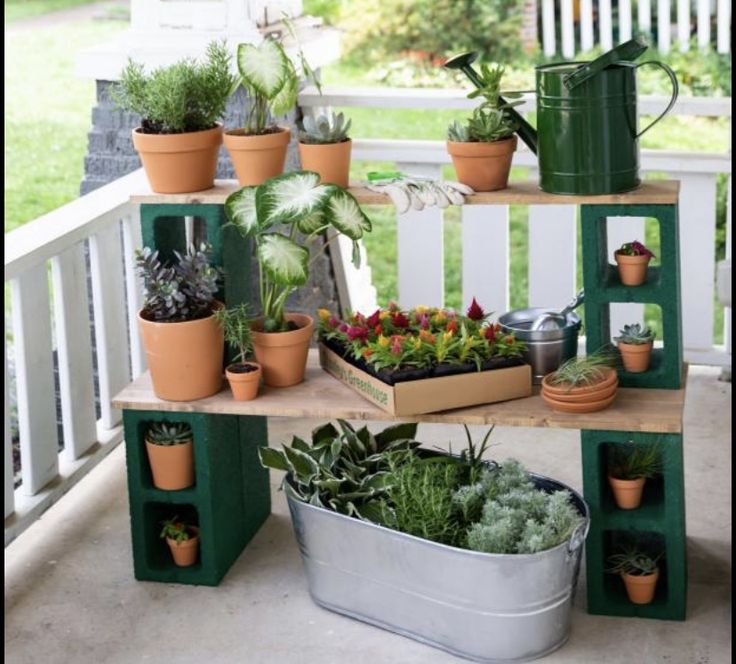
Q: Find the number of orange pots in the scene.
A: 13